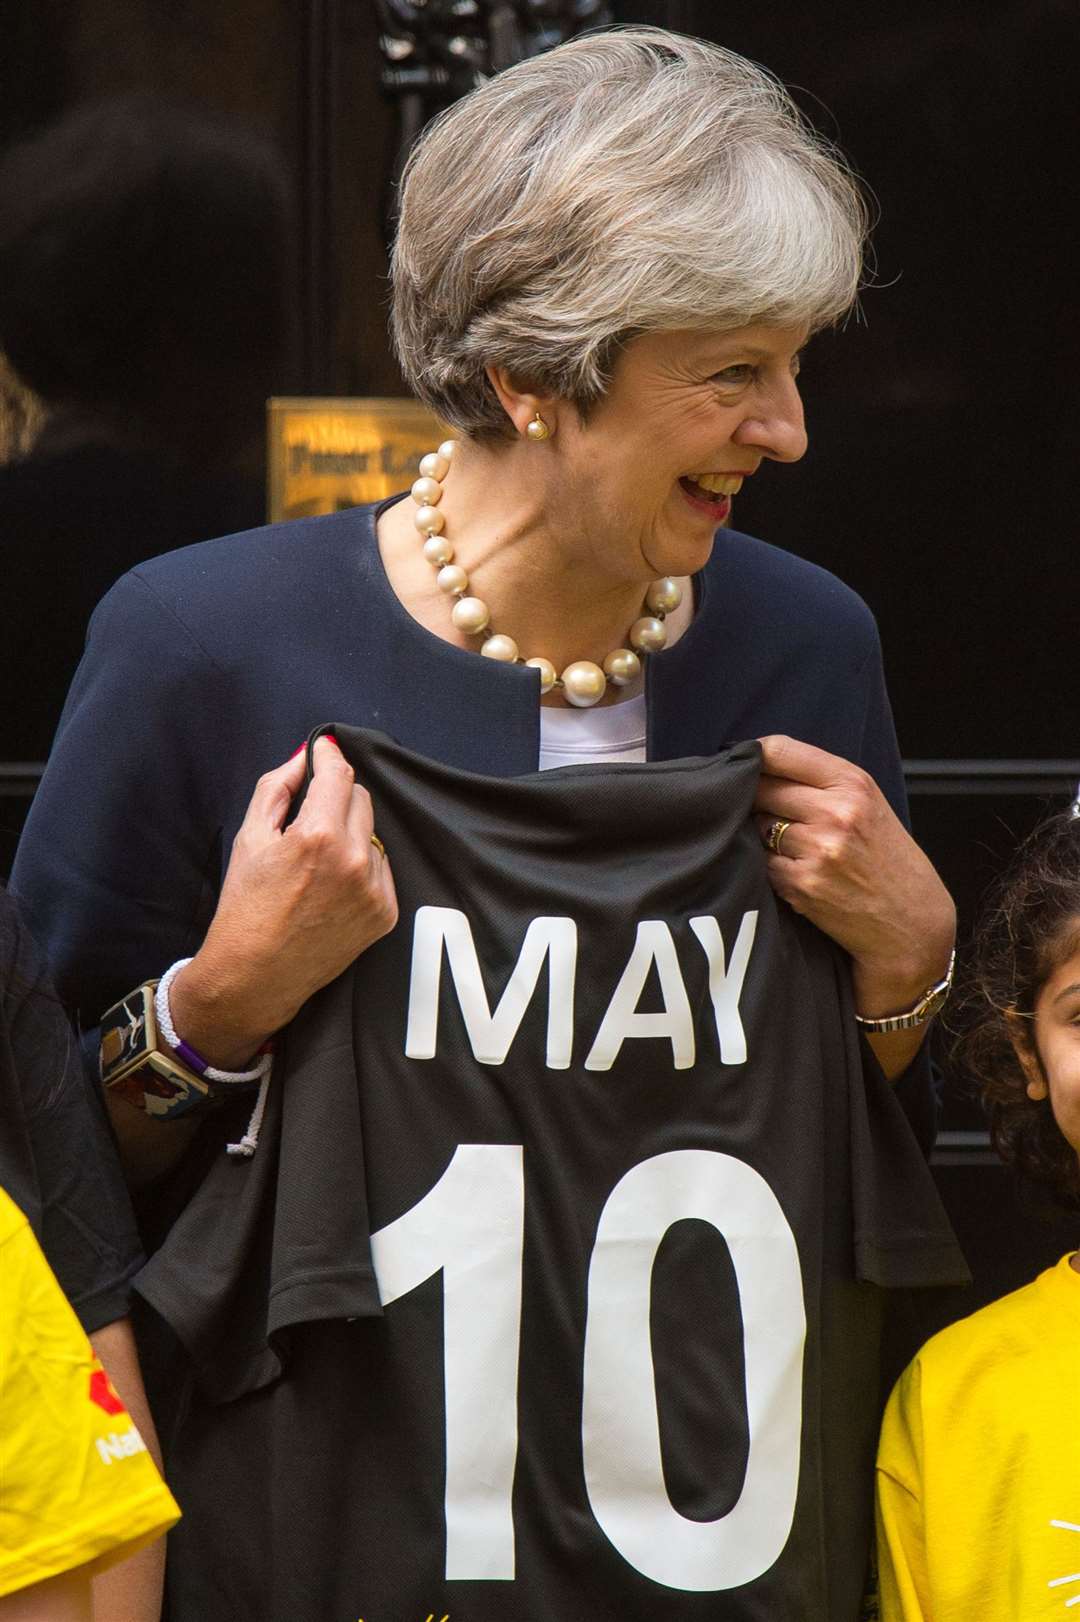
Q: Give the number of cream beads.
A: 13